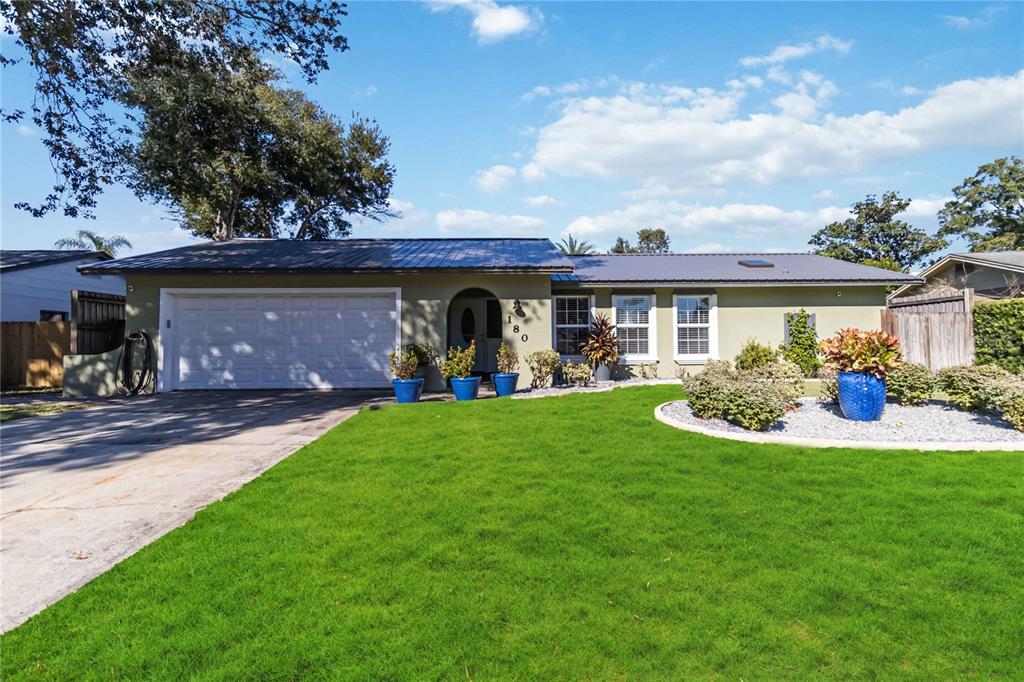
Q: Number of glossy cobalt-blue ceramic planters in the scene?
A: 4